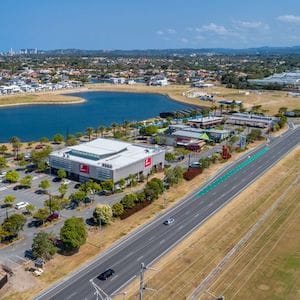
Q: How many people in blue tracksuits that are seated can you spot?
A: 0